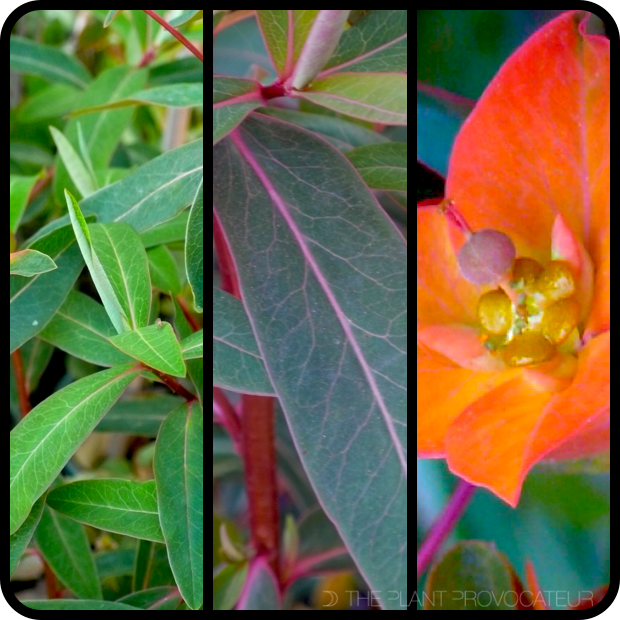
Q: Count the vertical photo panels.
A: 3